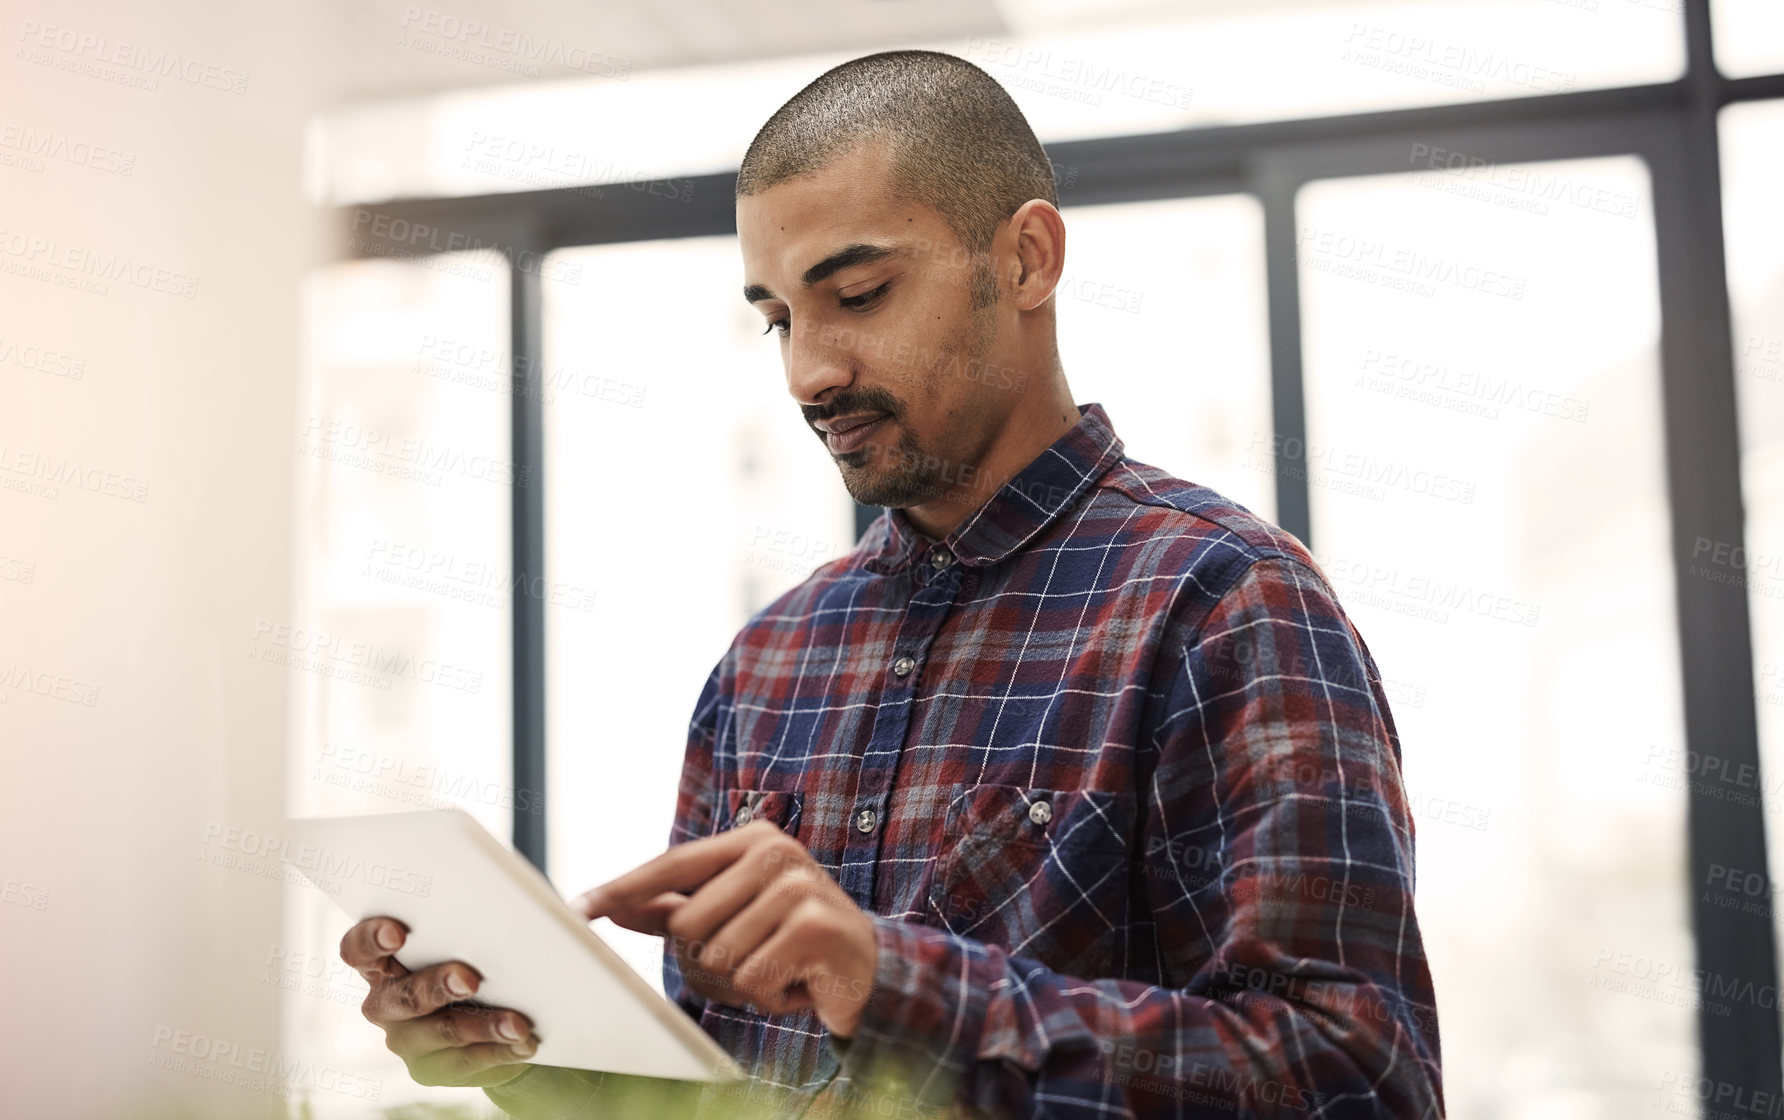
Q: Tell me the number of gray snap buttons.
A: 5